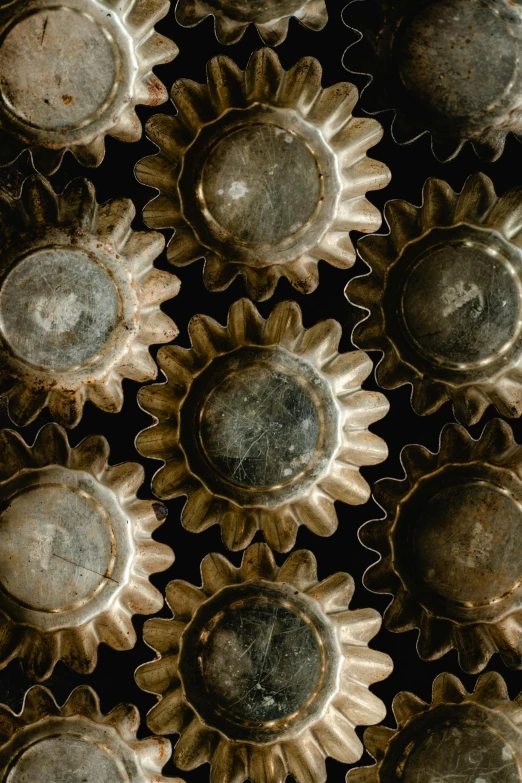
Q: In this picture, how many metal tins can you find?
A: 12